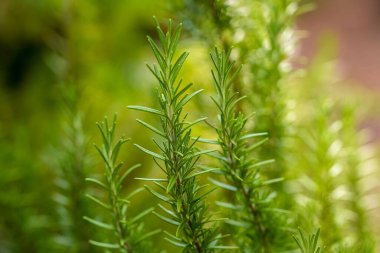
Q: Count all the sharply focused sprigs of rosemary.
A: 3